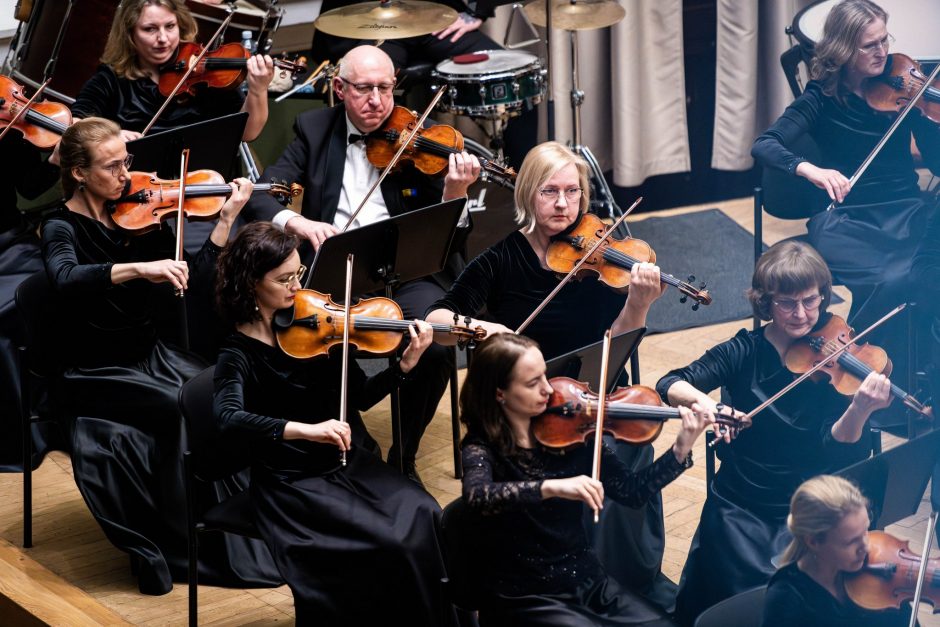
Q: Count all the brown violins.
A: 10